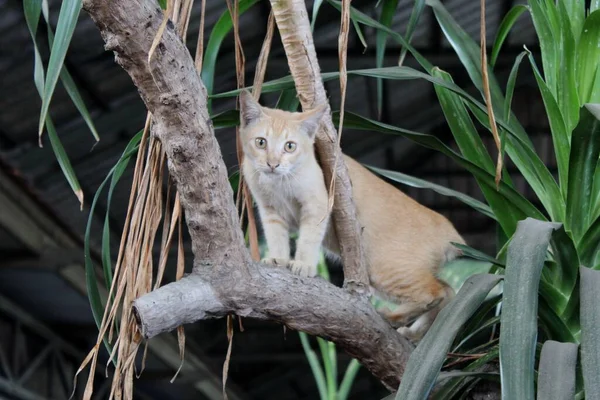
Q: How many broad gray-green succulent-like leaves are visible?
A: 4